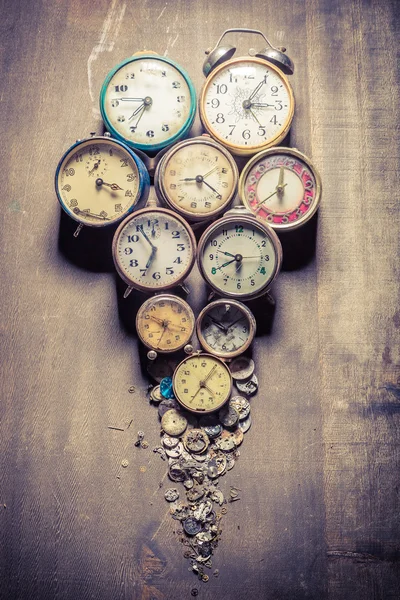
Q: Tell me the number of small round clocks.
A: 3